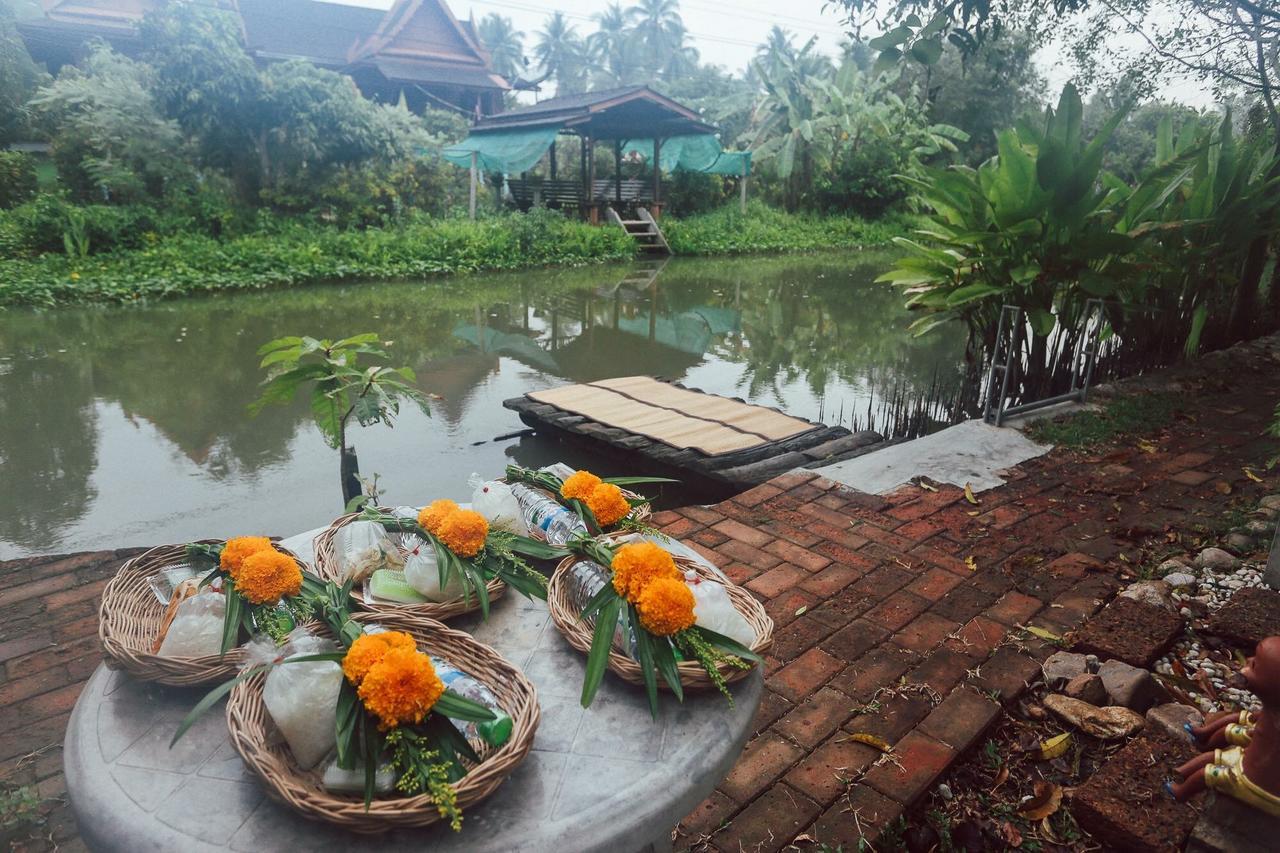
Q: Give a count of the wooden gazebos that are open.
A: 1